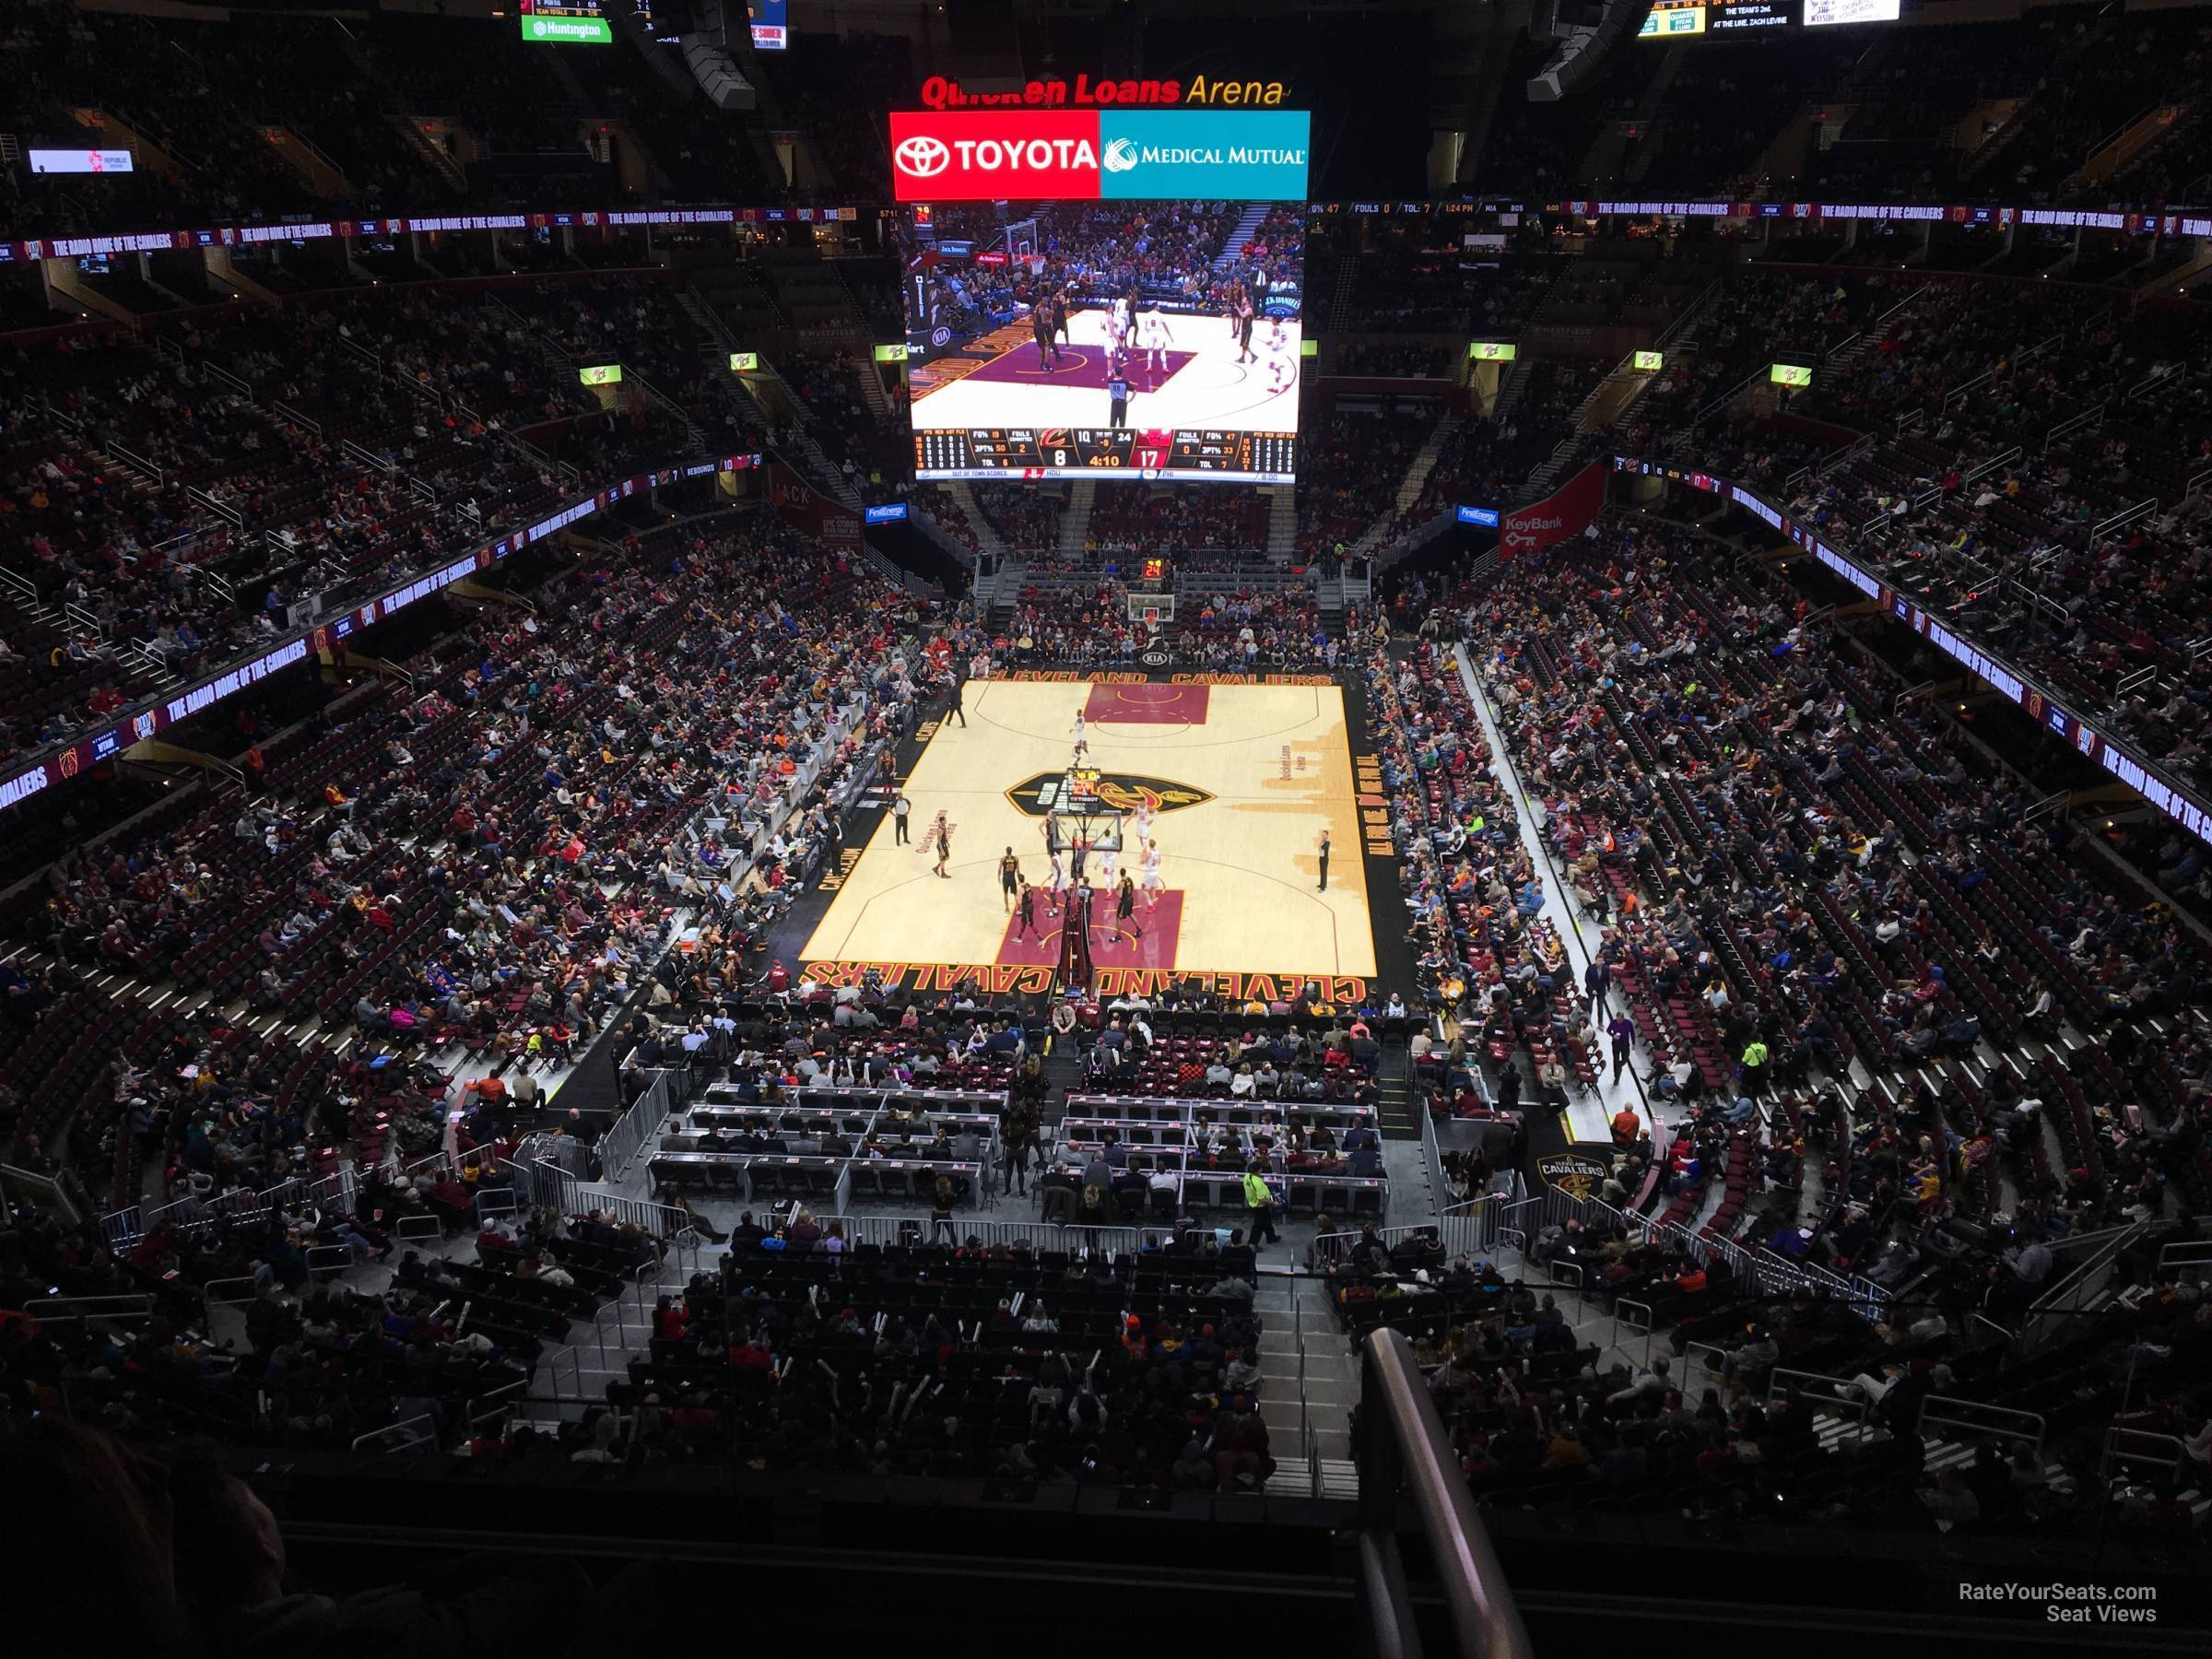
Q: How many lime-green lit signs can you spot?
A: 7